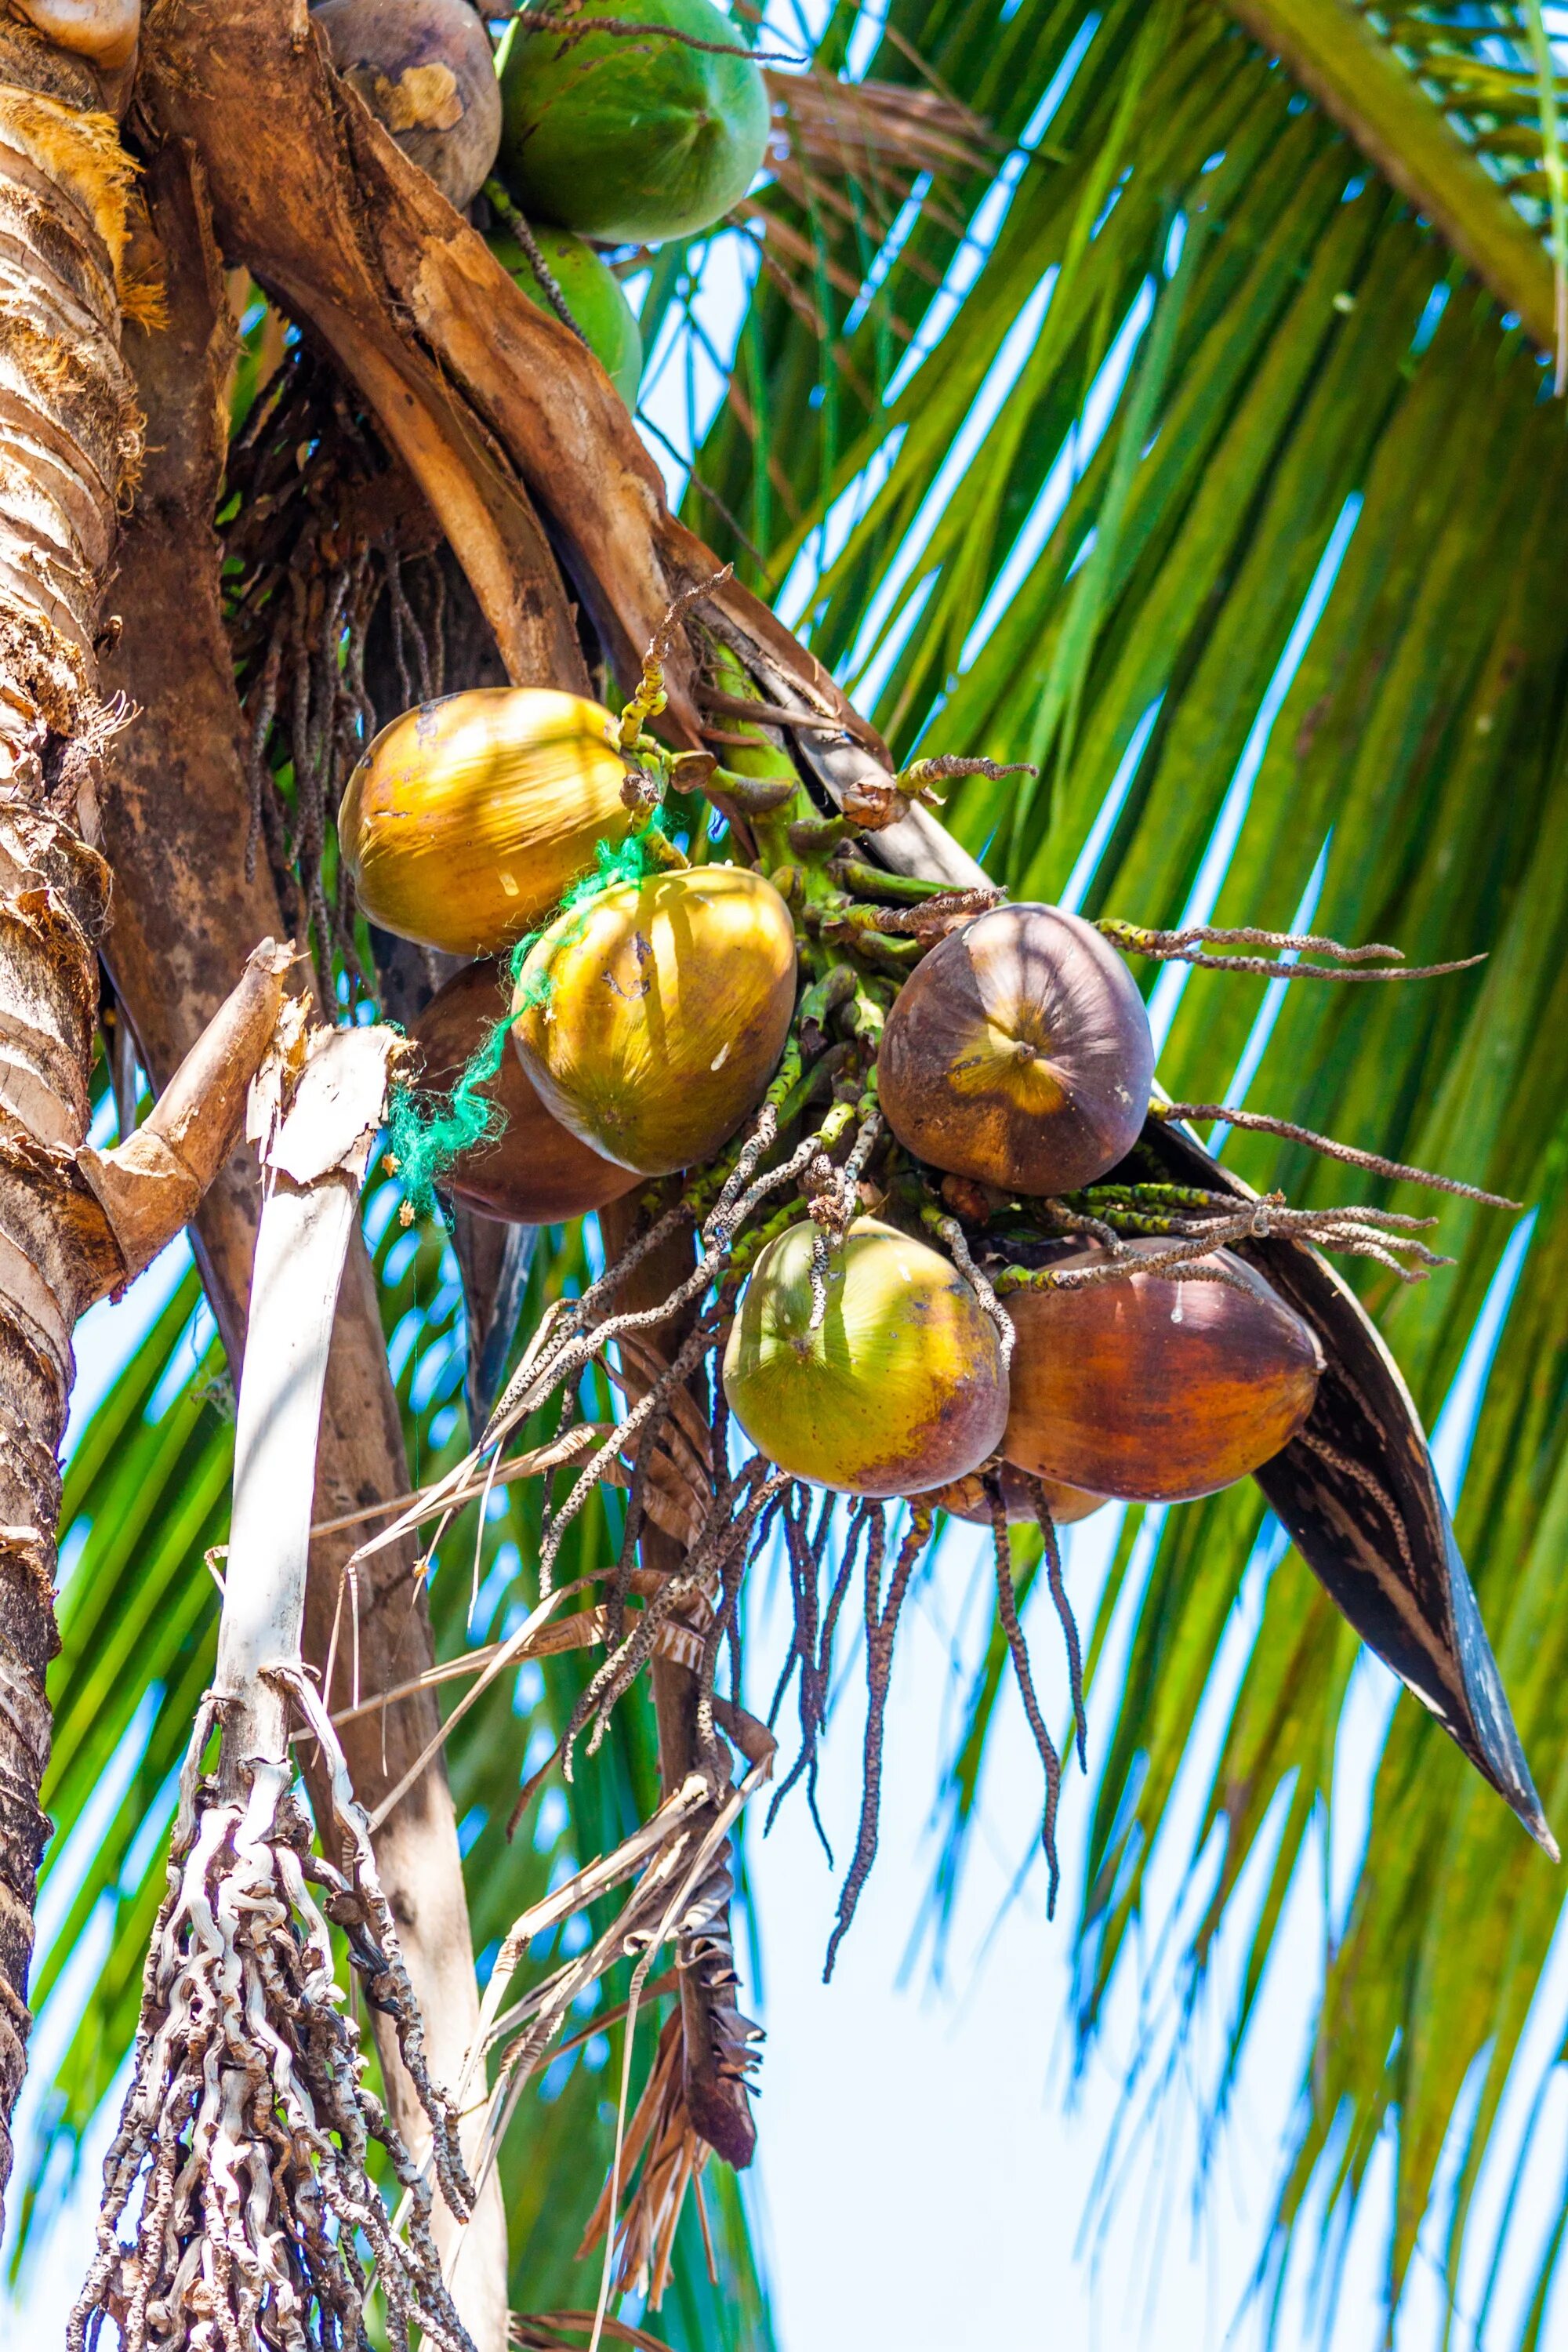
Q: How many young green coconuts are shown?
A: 2